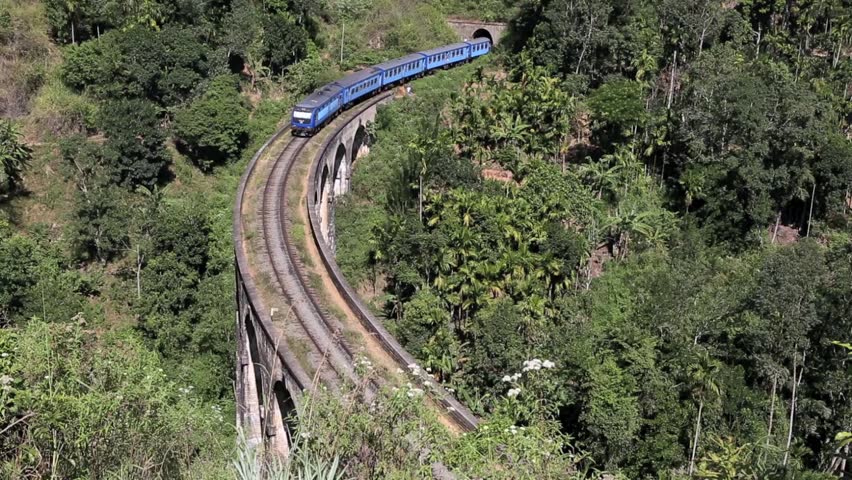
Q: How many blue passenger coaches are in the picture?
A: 4